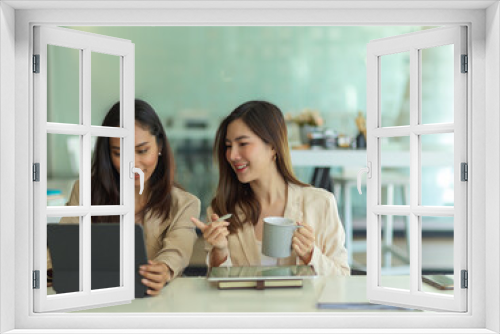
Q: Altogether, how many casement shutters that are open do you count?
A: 2